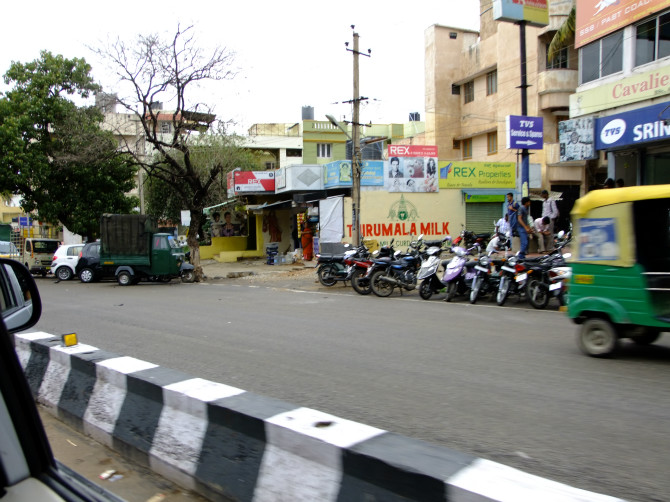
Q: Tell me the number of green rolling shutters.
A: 1